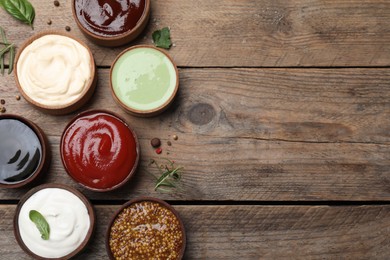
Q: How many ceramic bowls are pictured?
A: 7